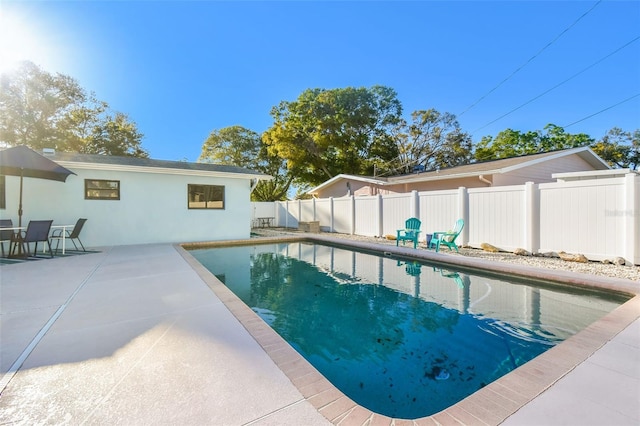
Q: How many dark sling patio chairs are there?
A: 3